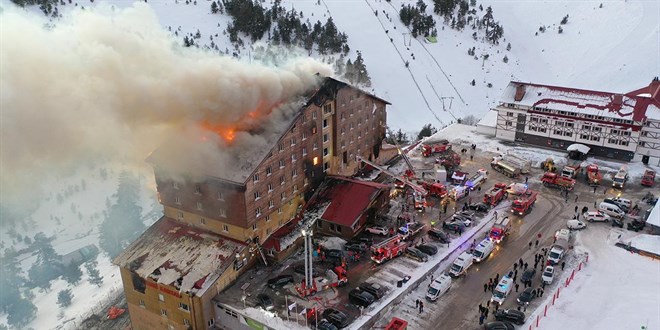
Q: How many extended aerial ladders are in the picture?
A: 3